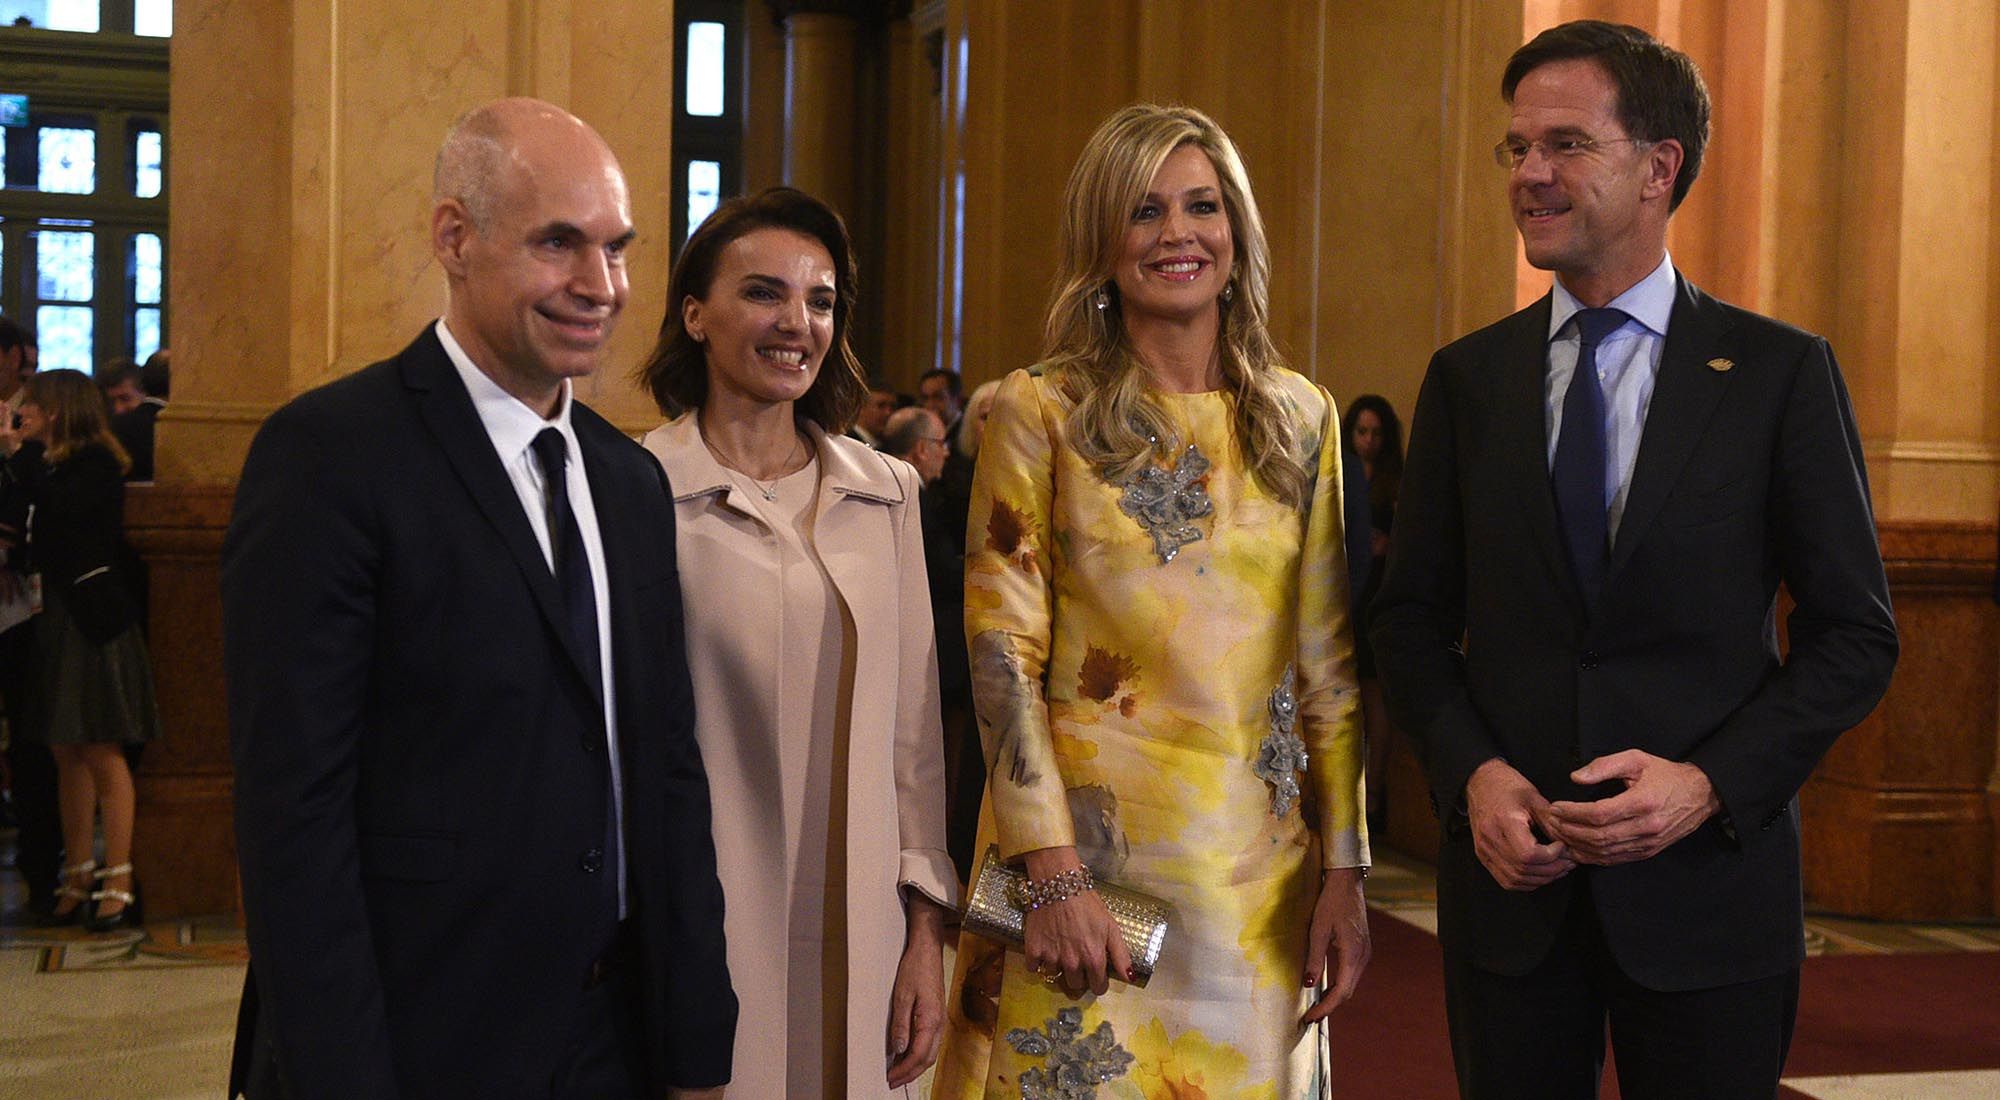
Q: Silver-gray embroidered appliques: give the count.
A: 3